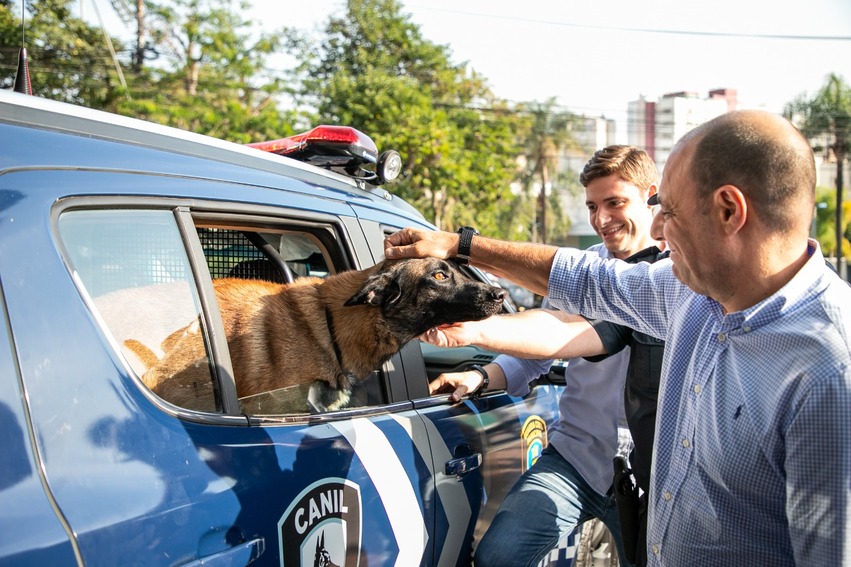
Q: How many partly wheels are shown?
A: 1